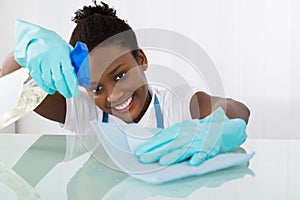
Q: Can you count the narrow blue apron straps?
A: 2